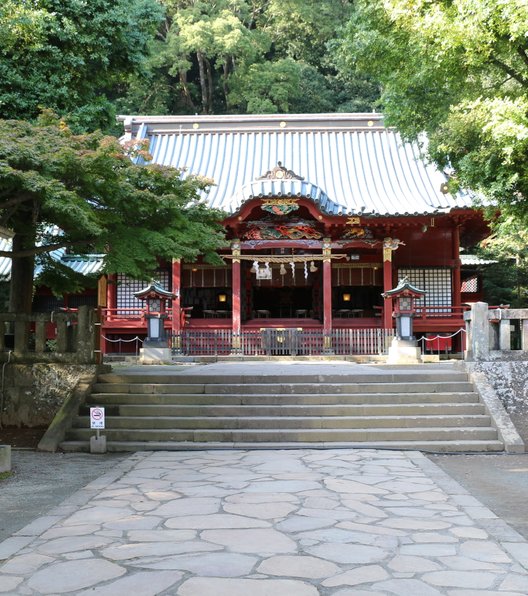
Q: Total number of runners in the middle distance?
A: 0